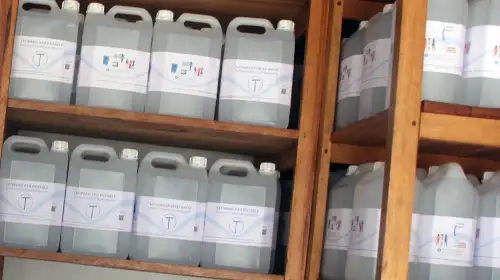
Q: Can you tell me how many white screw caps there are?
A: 14